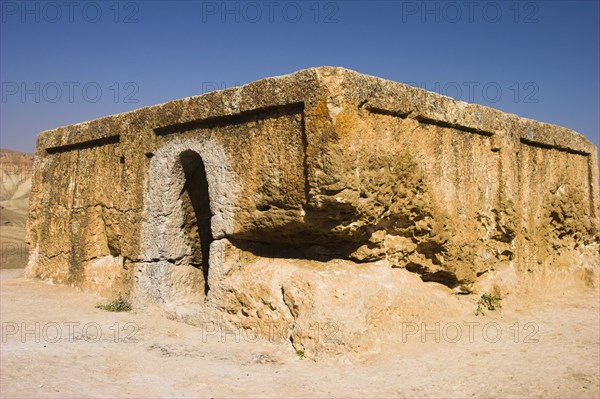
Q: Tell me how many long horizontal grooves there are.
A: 4